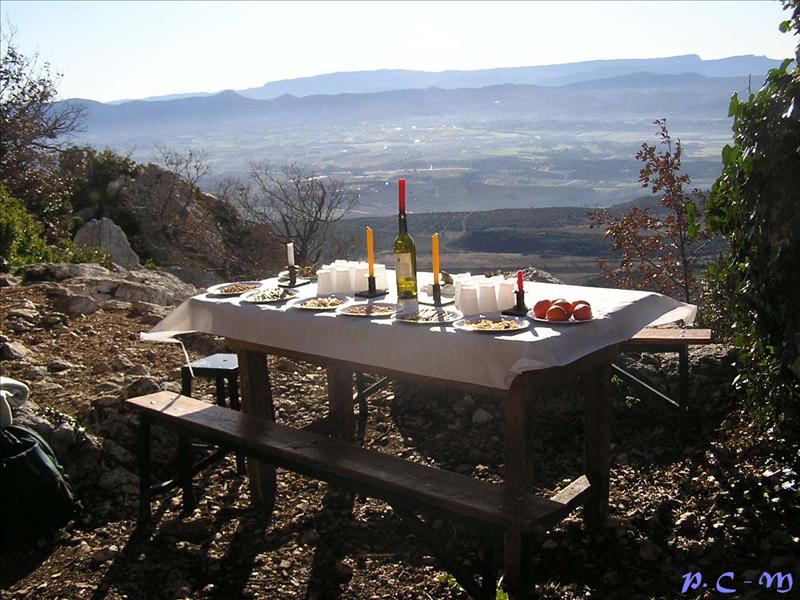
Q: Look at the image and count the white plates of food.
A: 7